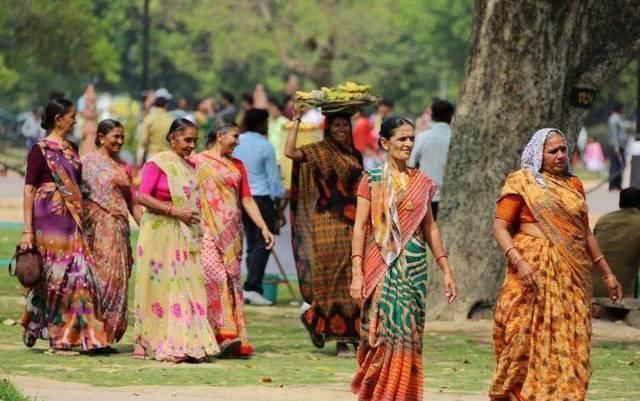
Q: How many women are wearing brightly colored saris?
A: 7